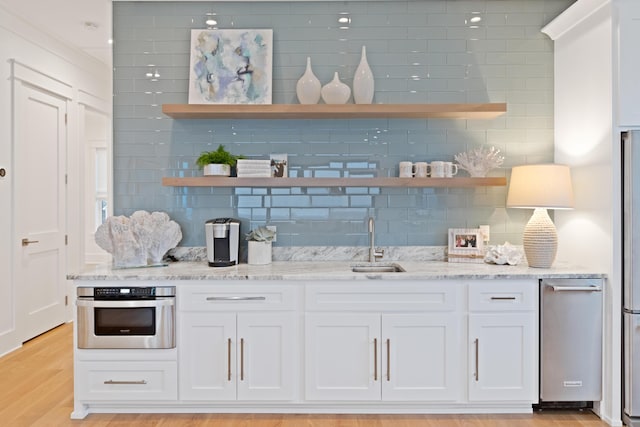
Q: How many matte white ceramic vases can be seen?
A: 3